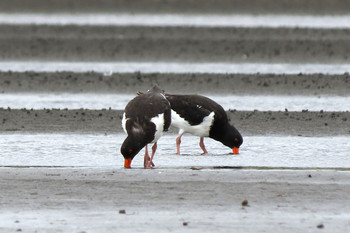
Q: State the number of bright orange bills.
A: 2